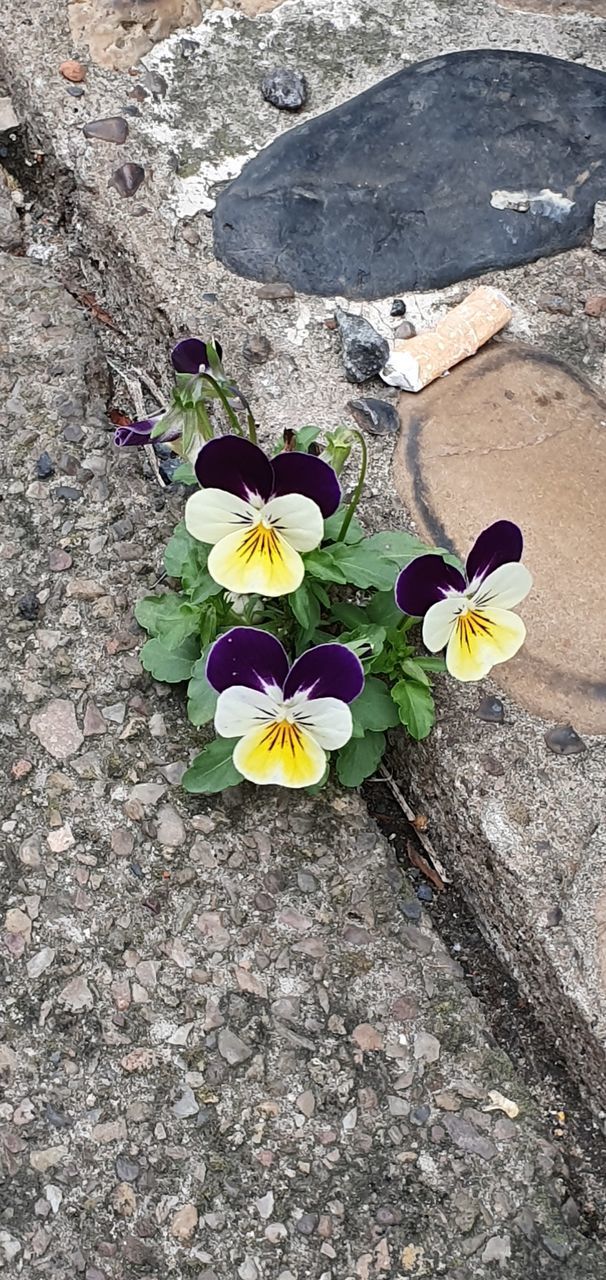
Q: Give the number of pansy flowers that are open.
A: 3